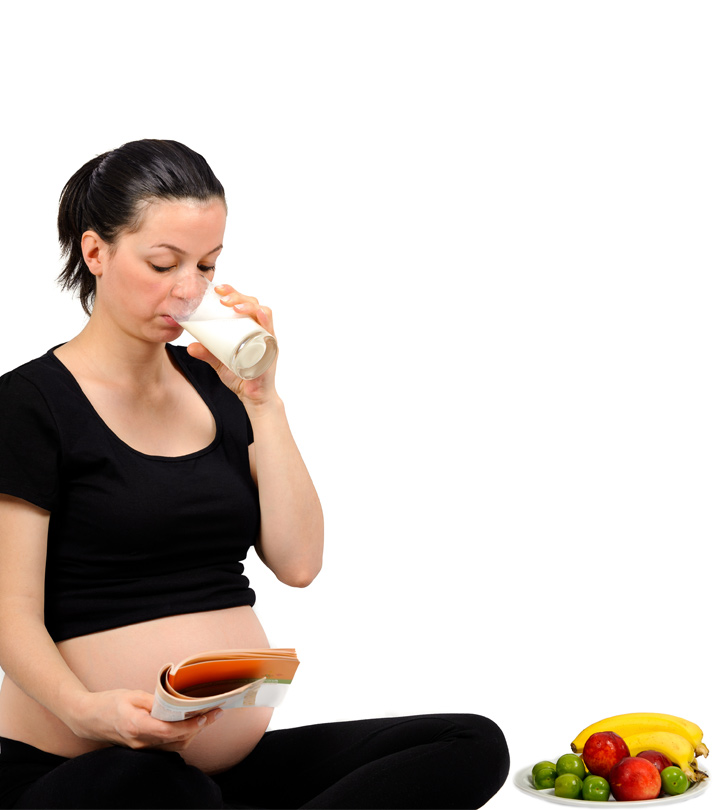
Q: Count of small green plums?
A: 6